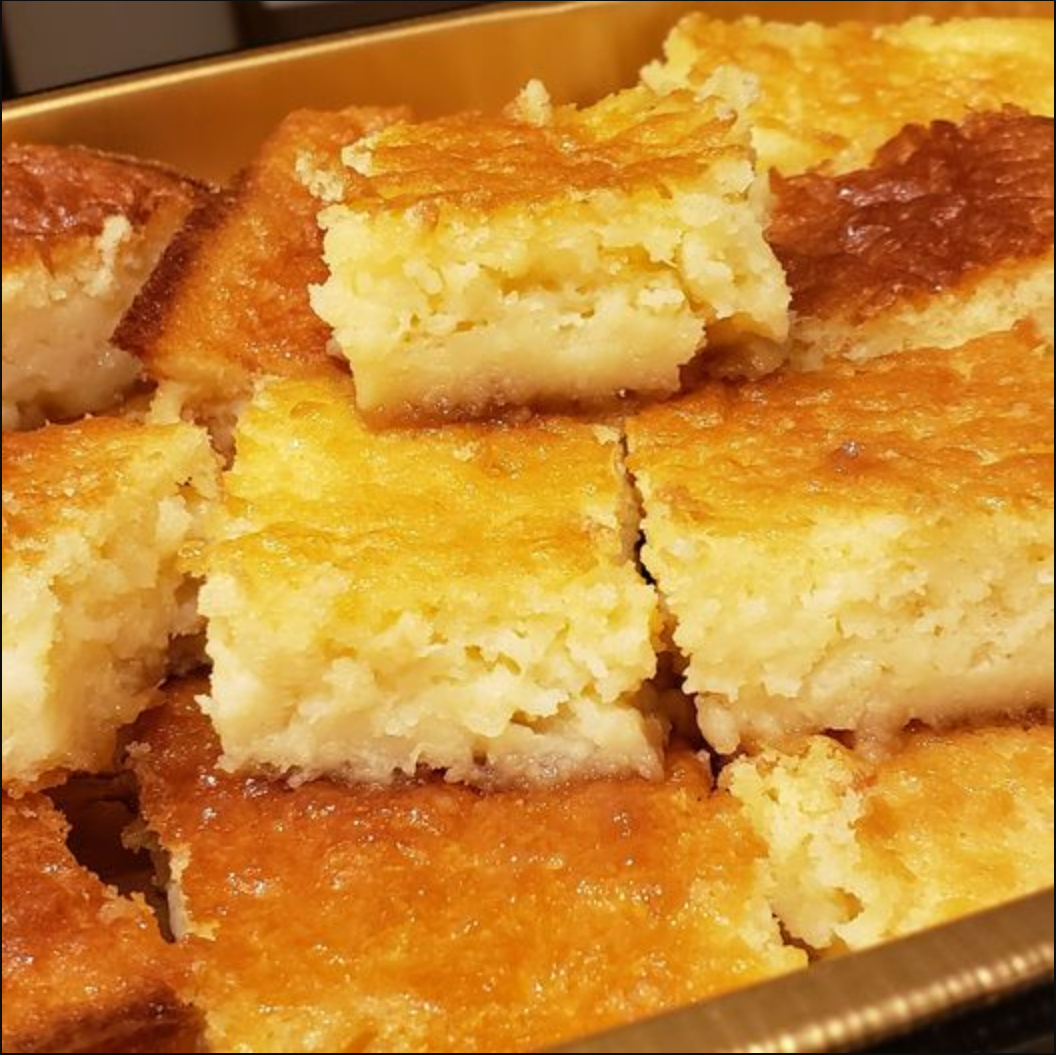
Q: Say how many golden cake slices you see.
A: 11